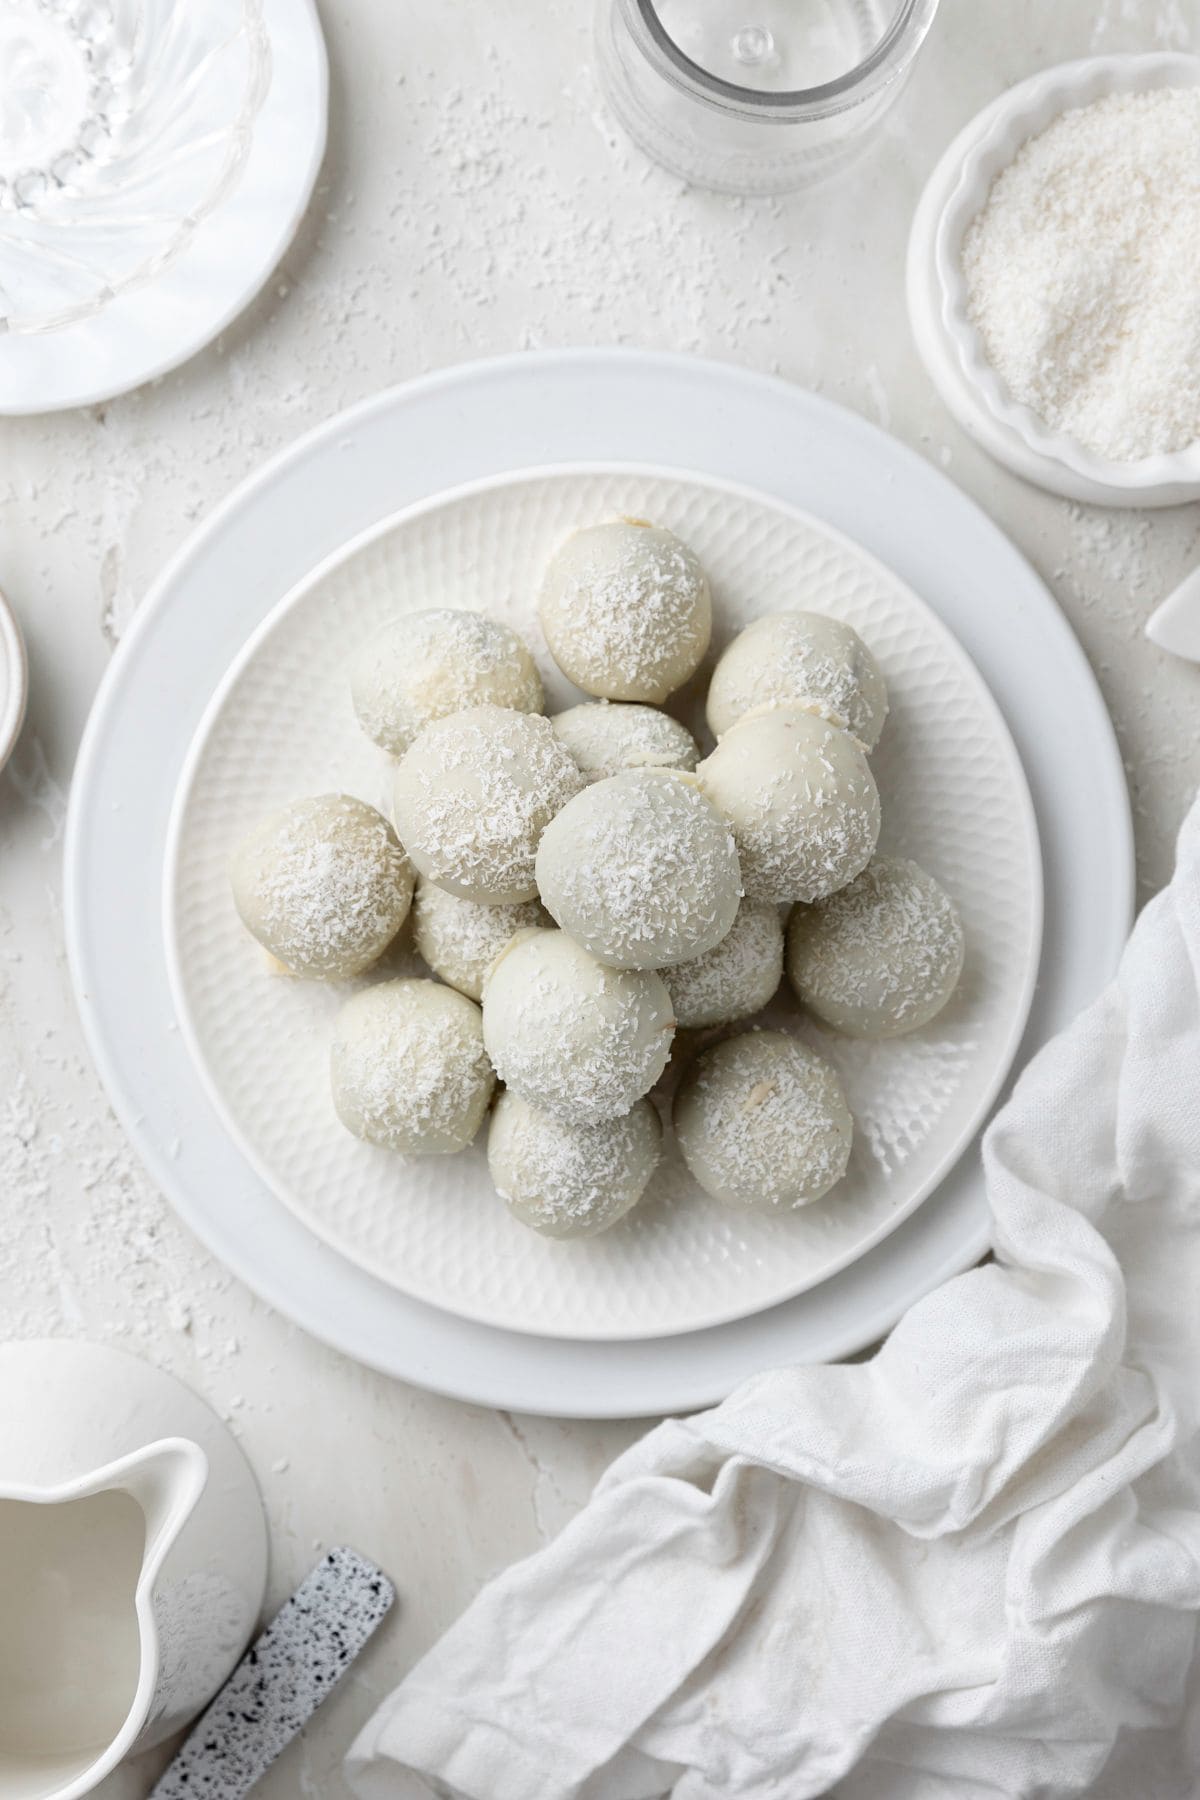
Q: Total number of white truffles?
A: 15